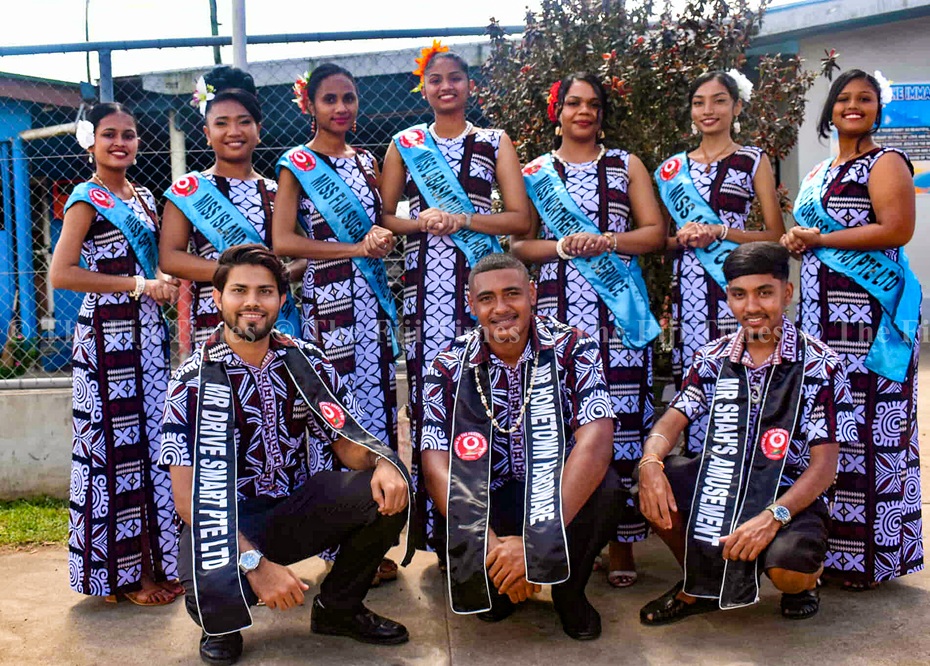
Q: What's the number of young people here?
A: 10